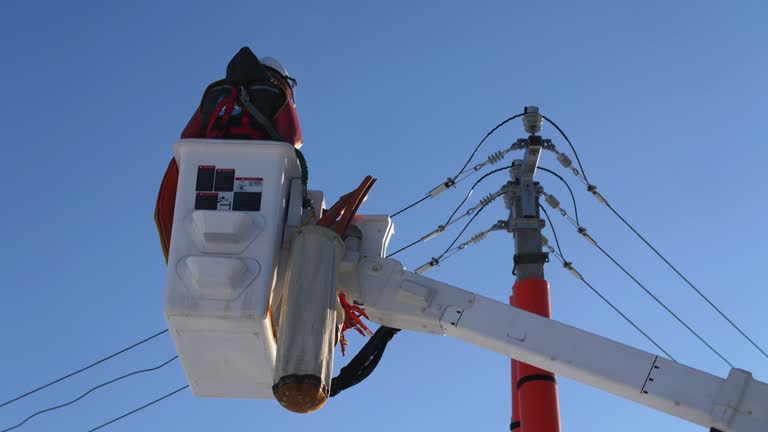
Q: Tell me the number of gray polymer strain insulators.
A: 6